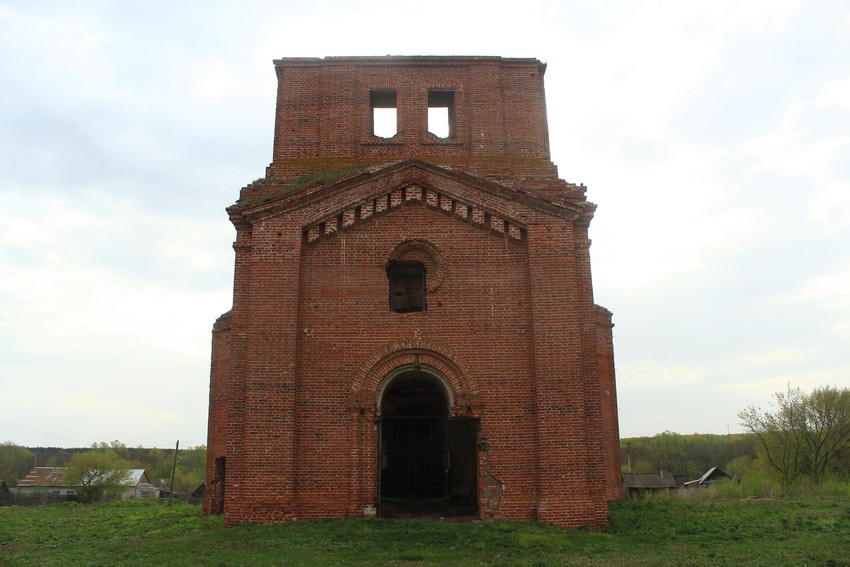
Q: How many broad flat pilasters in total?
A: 2